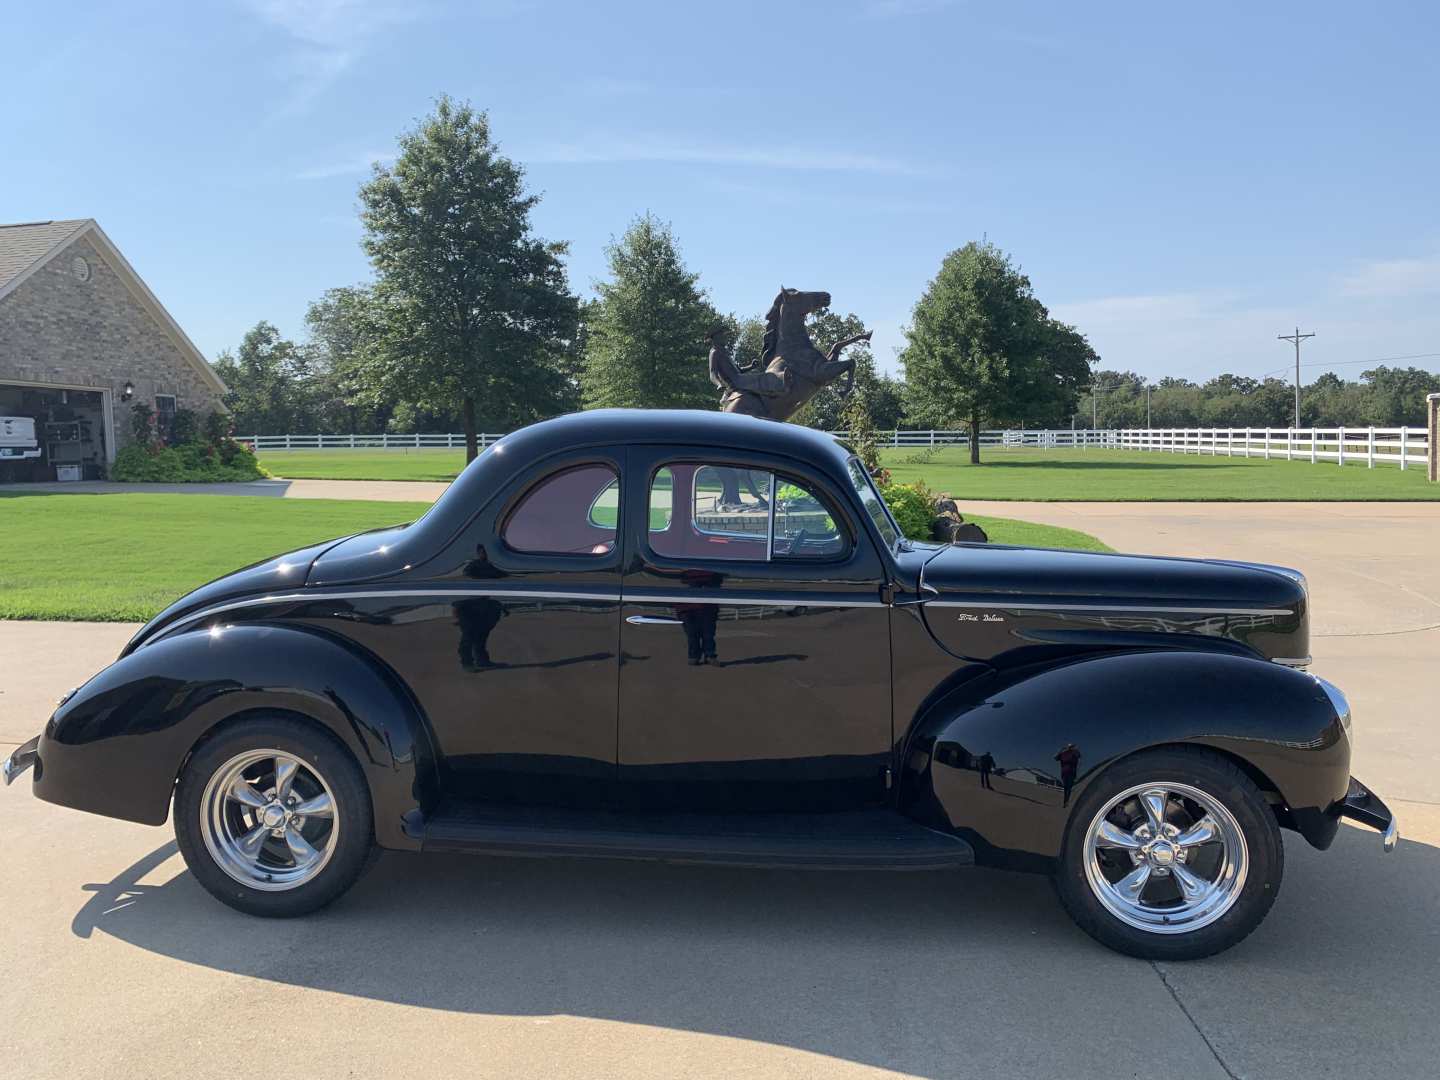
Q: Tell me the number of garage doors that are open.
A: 1